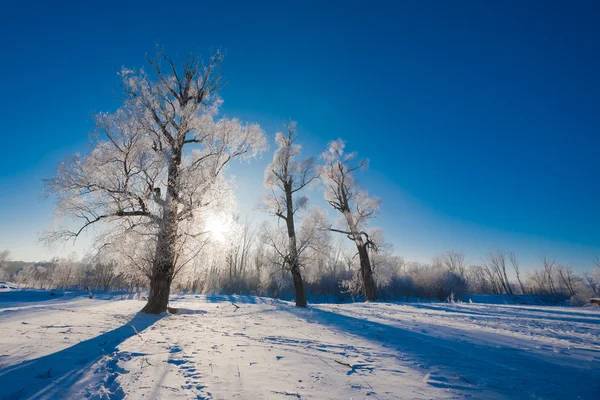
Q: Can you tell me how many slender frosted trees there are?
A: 2